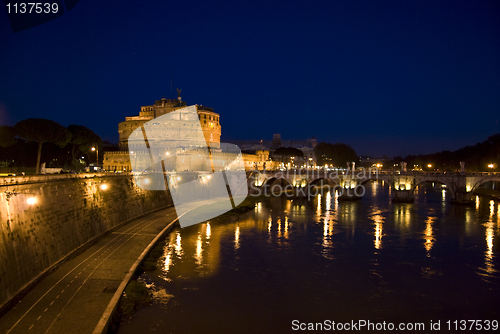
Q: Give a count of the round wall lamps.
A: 5